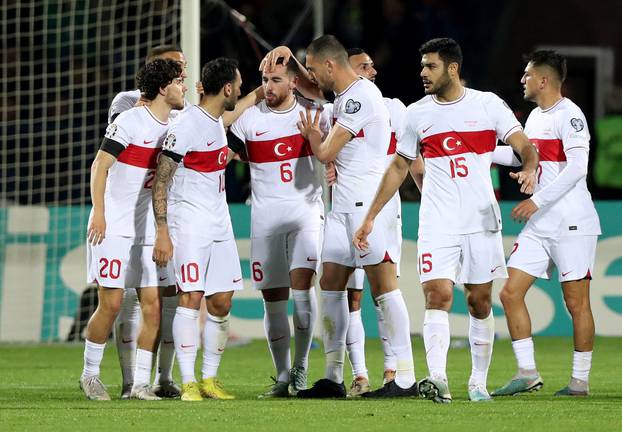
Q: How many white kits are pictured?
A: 8